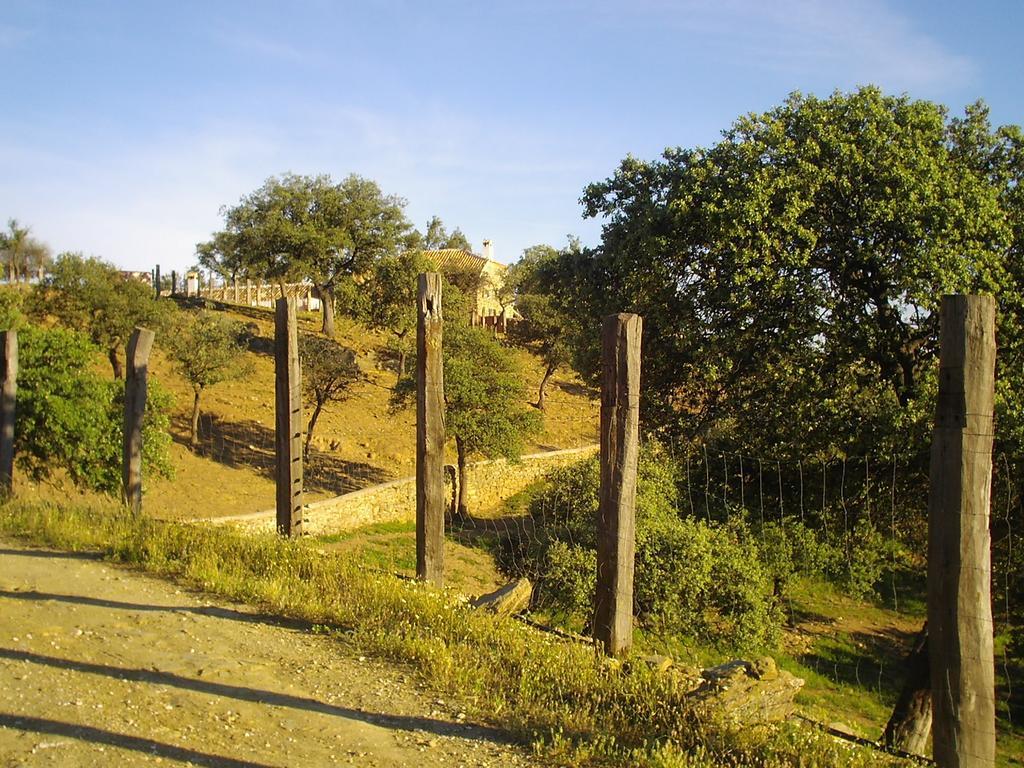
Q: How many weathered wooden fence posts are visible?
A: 6